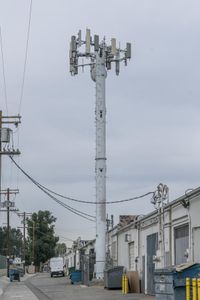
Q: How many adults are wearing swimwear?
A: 0